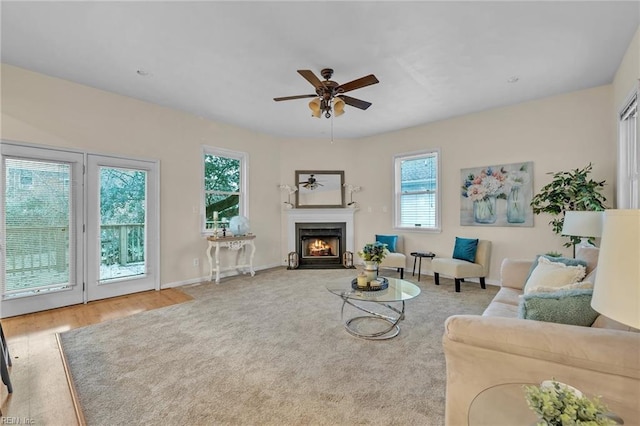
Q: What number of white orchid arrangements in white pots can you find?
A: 2